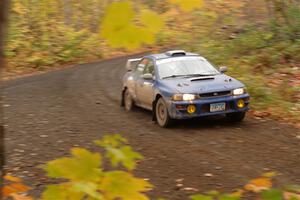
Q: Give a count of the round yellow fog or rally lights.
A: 2